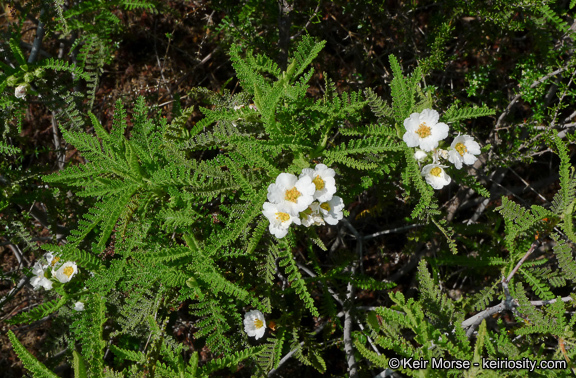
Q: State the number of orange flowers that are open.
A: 0